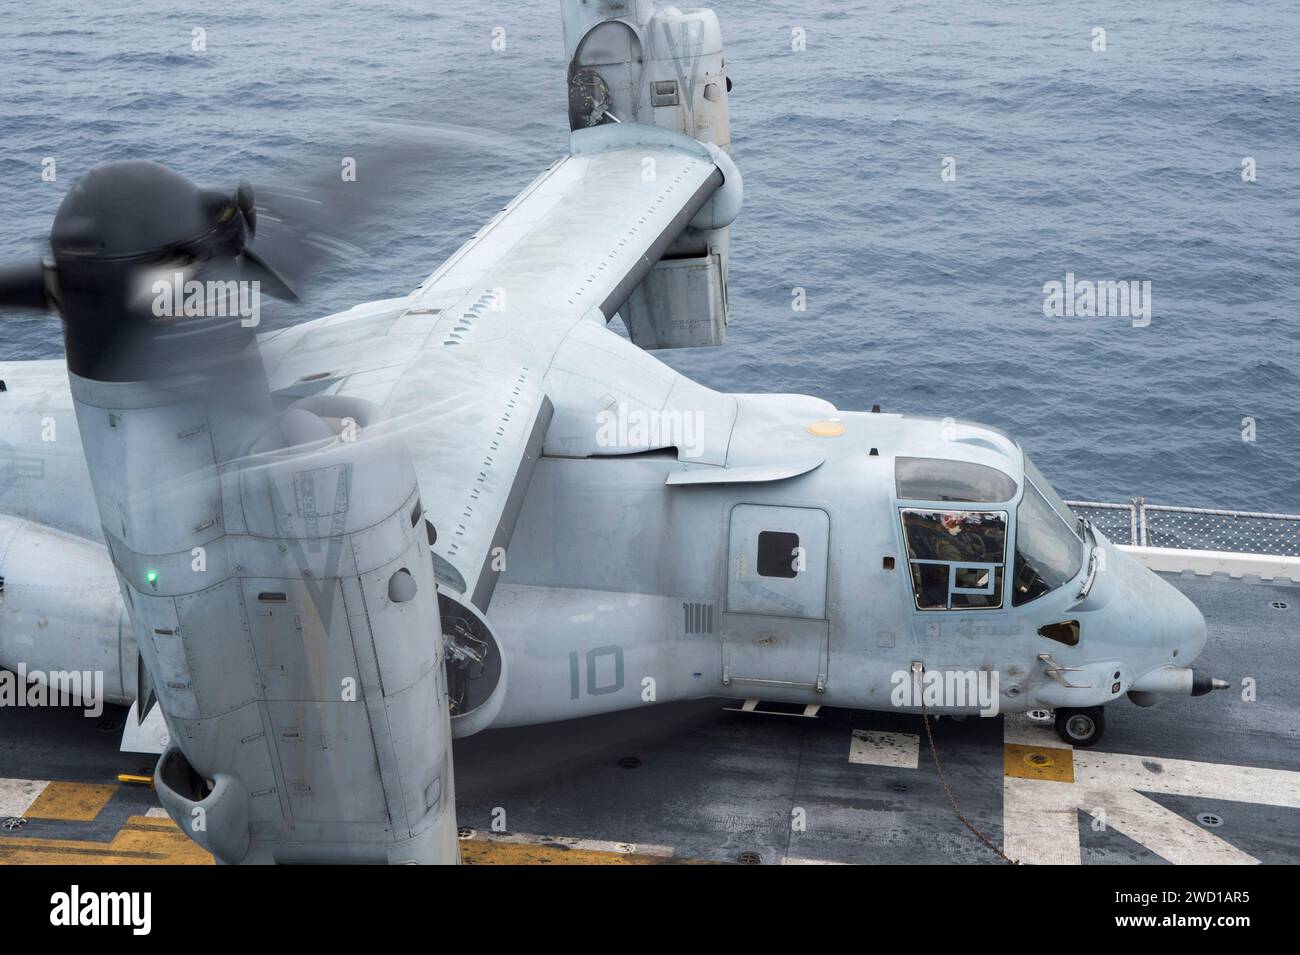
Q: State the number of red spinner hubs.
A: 0